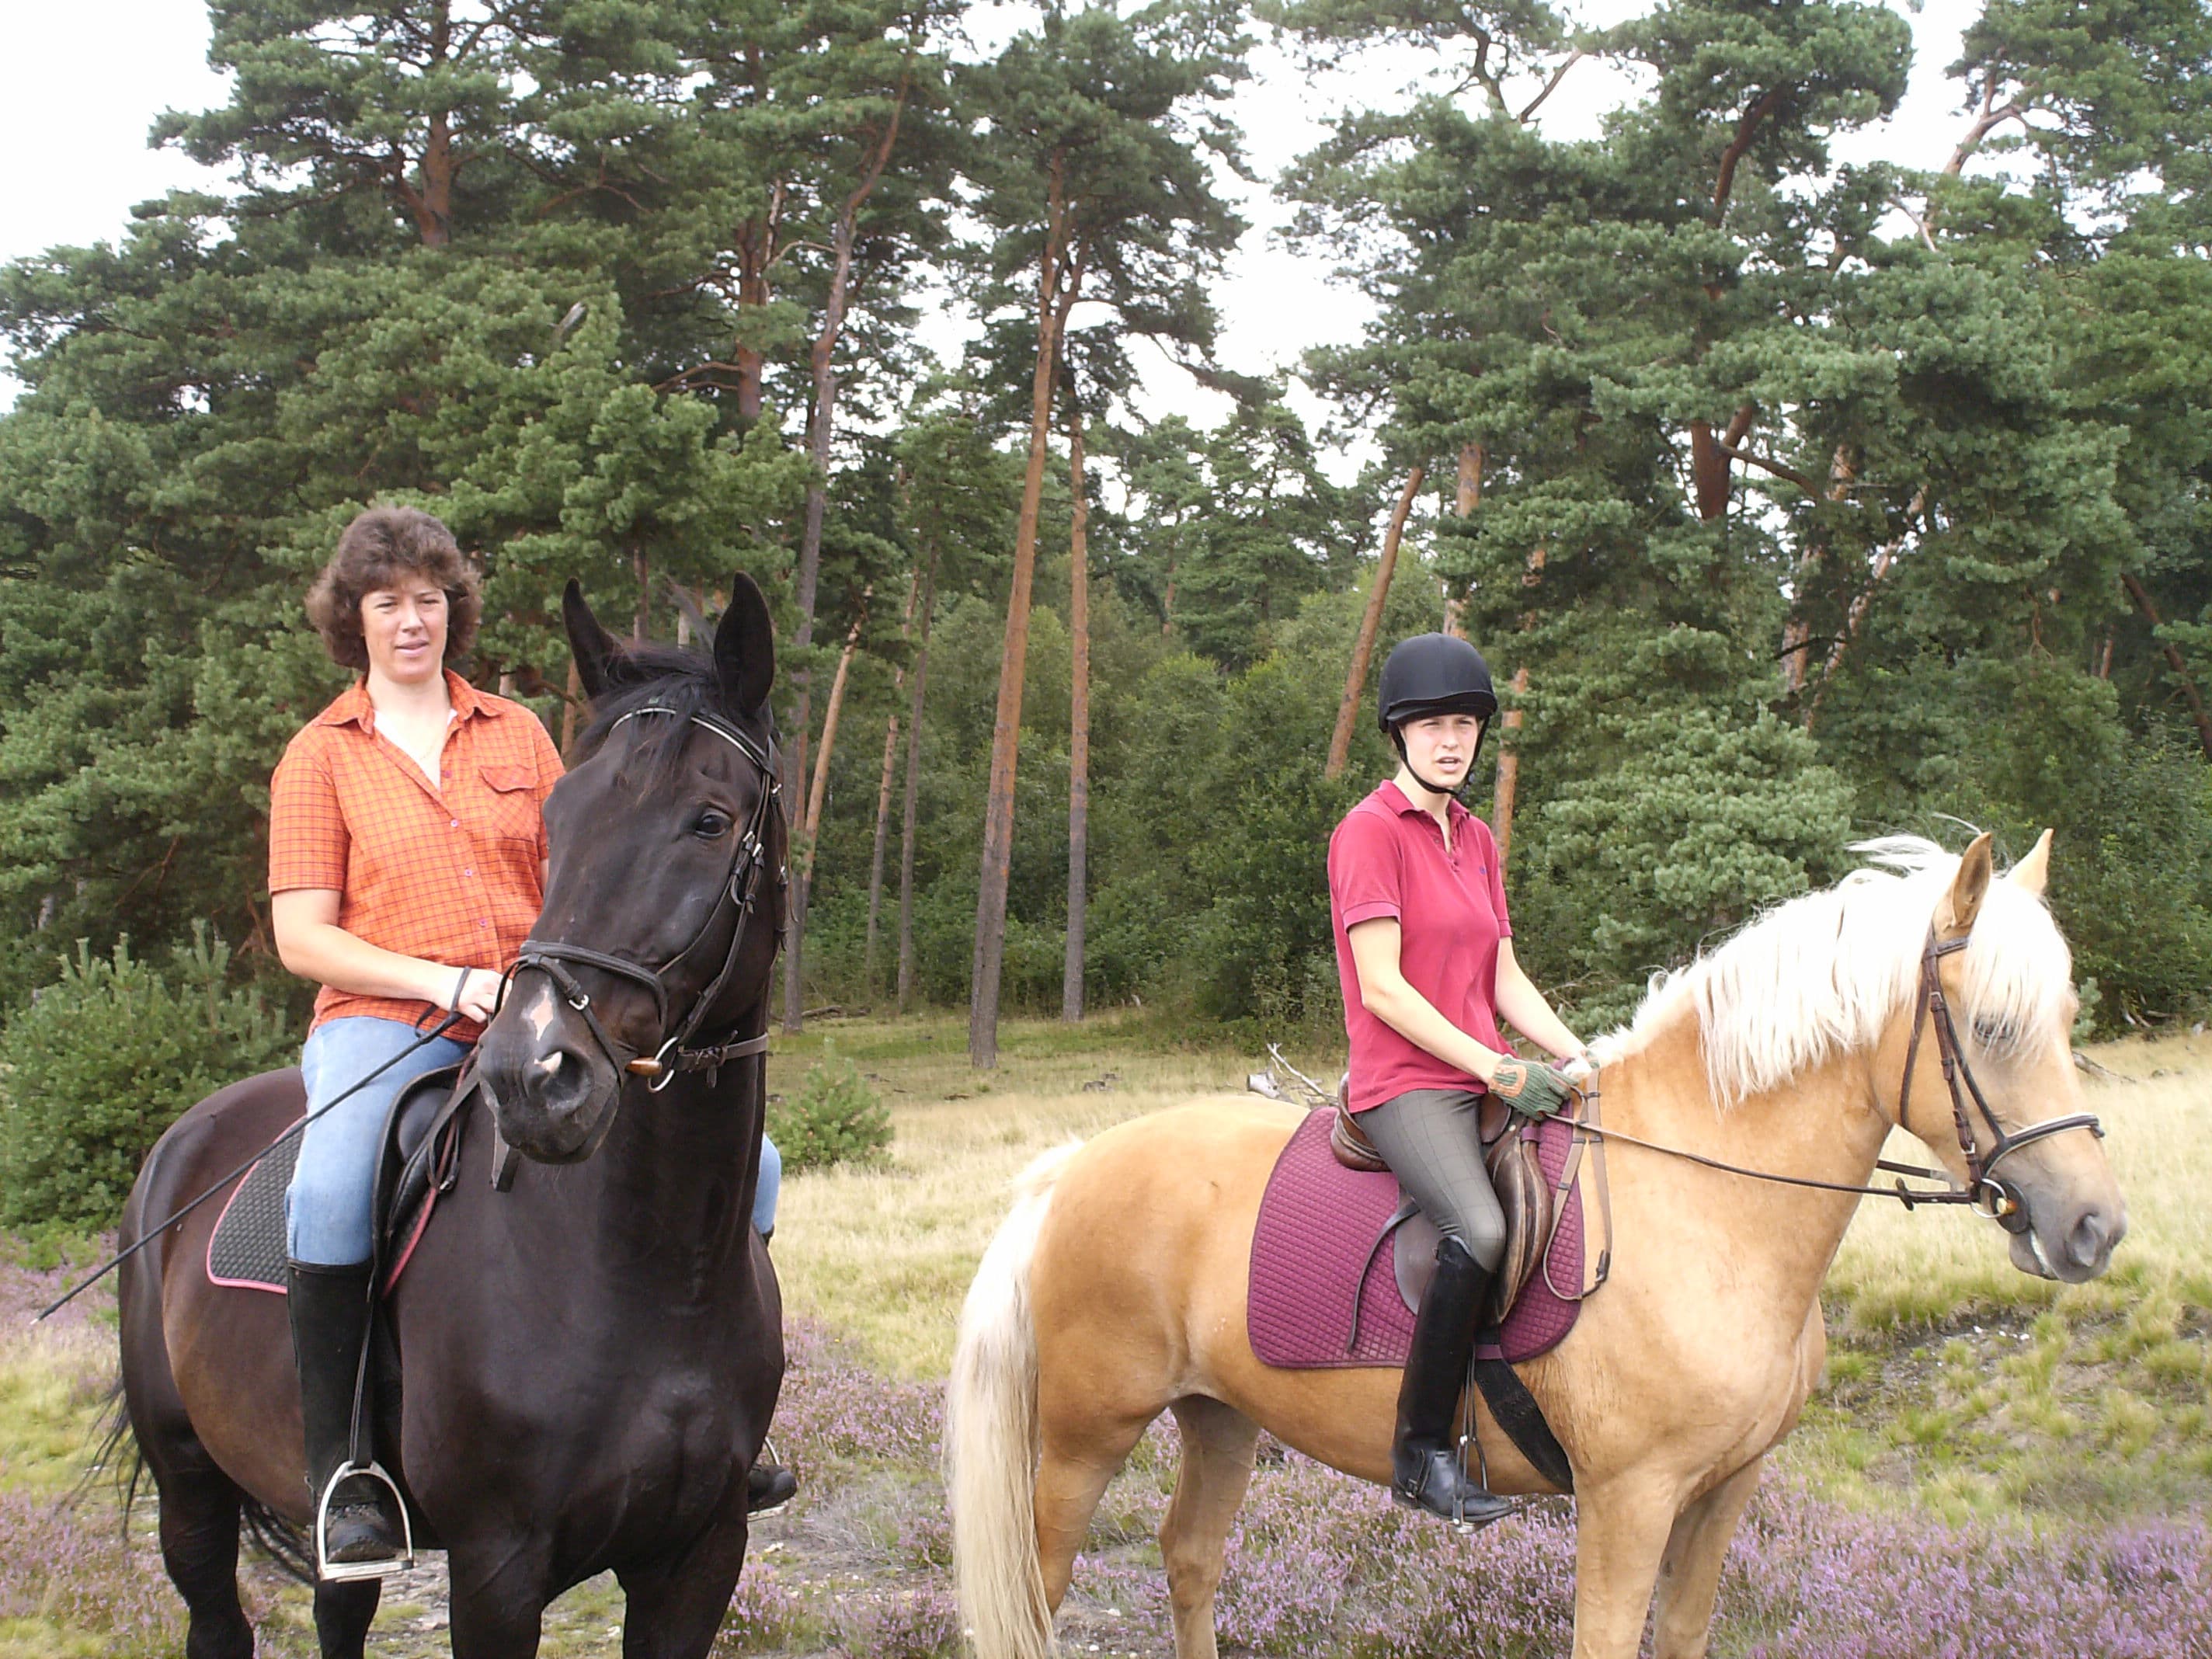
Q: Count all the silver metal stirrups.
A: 3